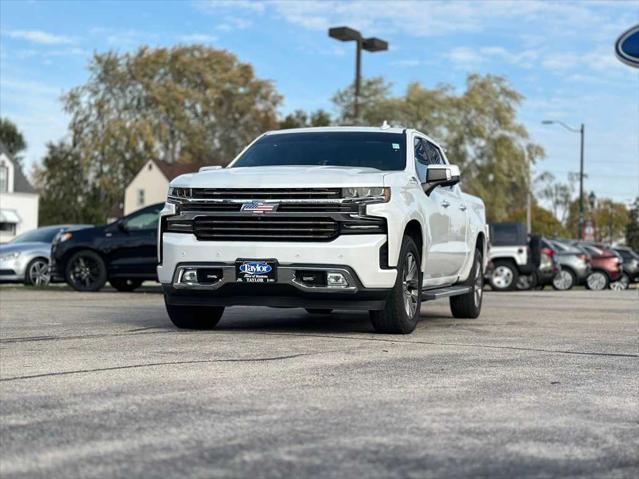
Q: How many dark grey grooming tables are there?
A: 0